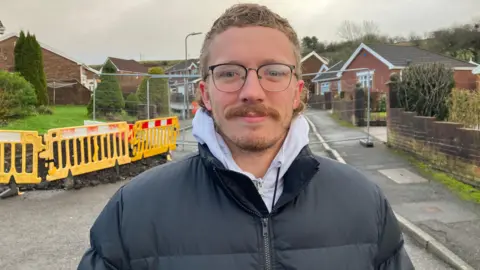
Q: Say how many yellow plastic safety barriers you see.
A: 3